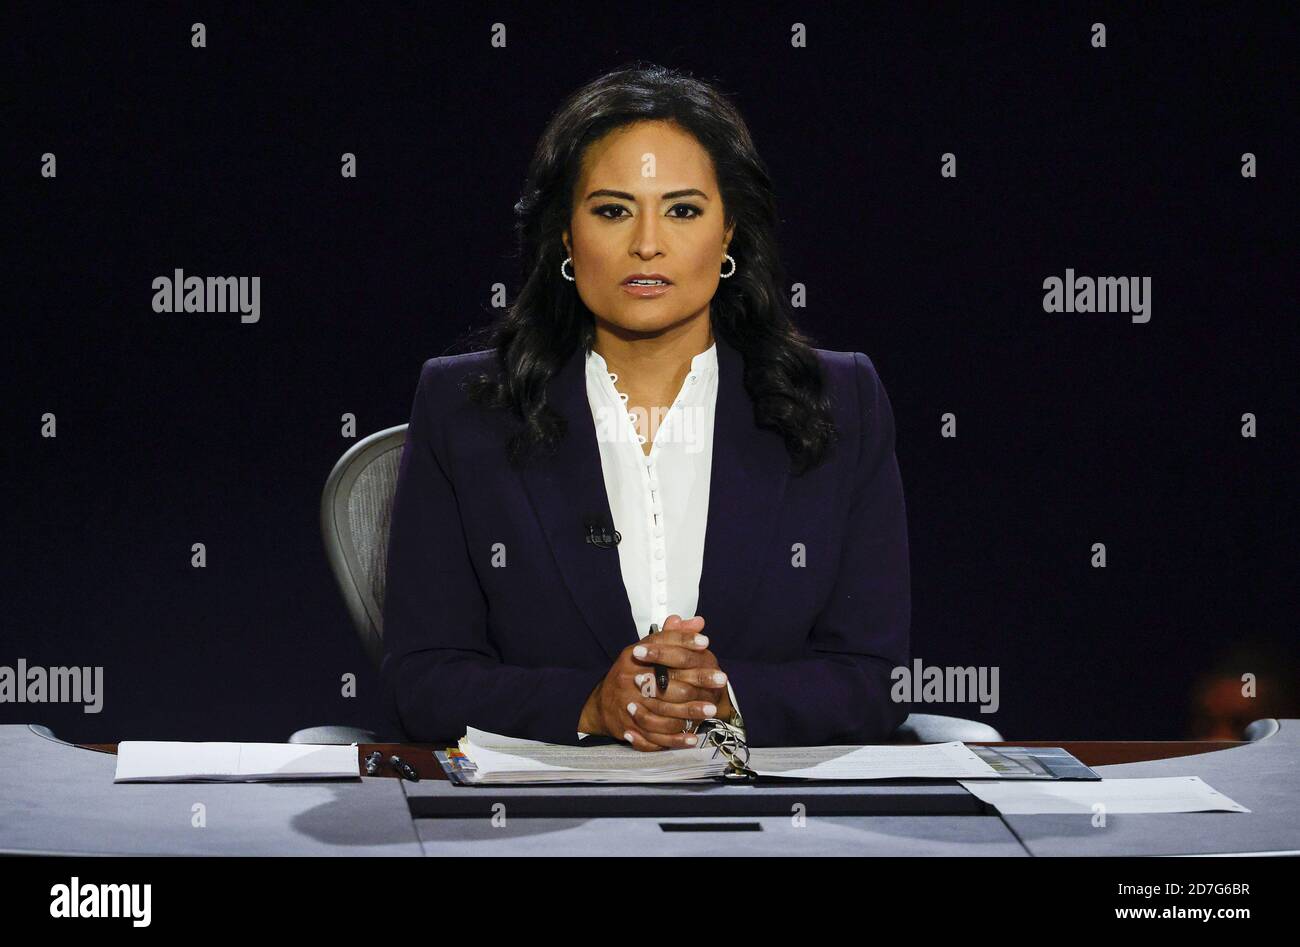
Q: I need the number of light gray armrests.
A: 2